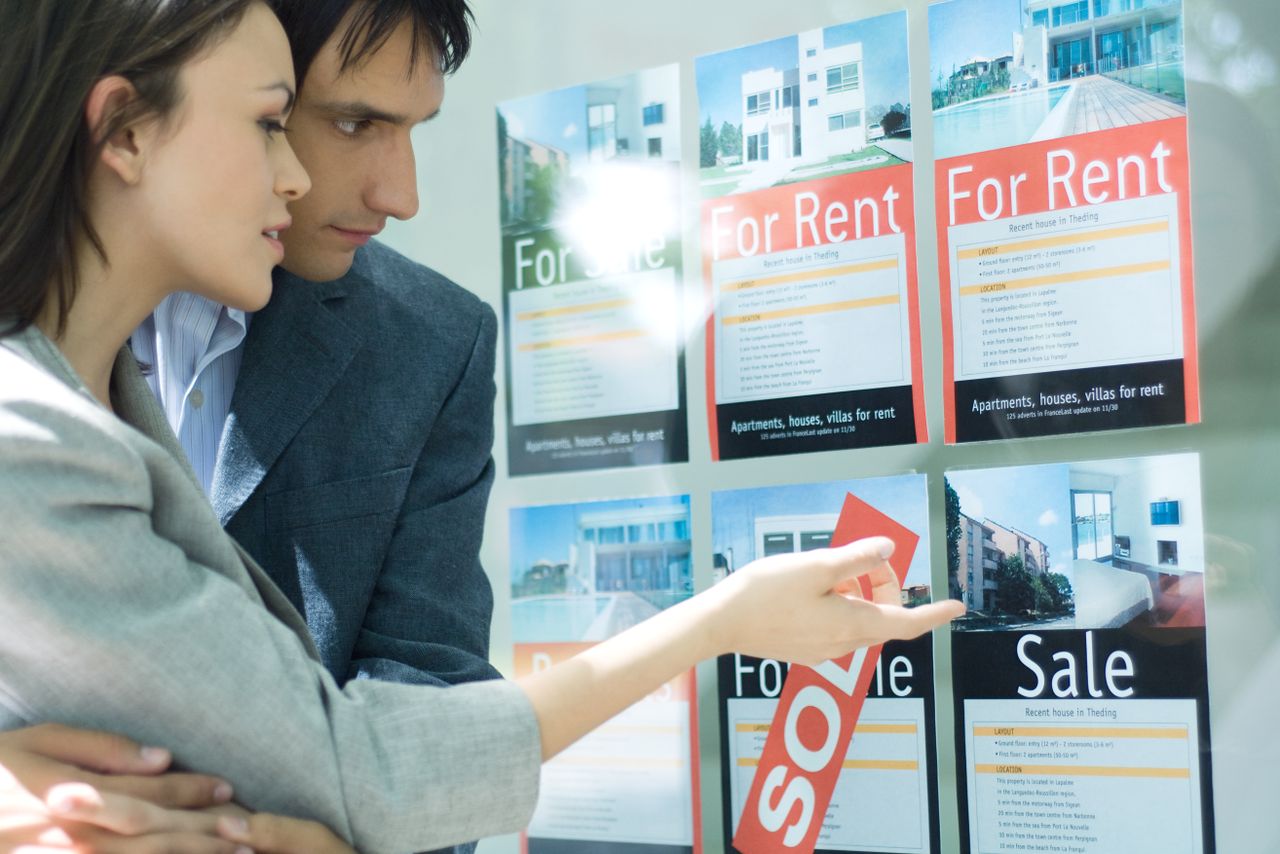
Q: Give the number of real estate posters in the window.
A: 6